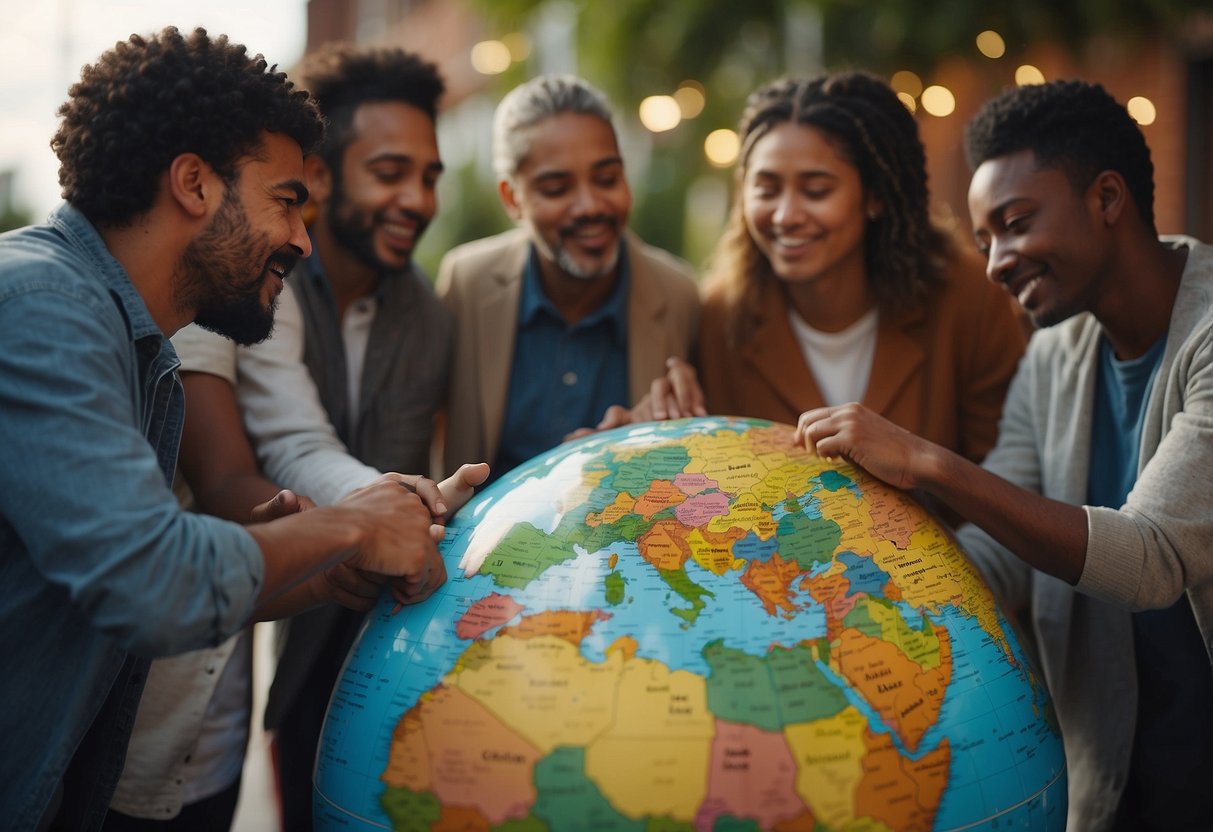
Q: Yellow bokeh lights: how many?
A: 11